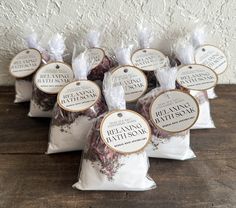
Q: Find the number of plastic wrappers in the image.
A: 10